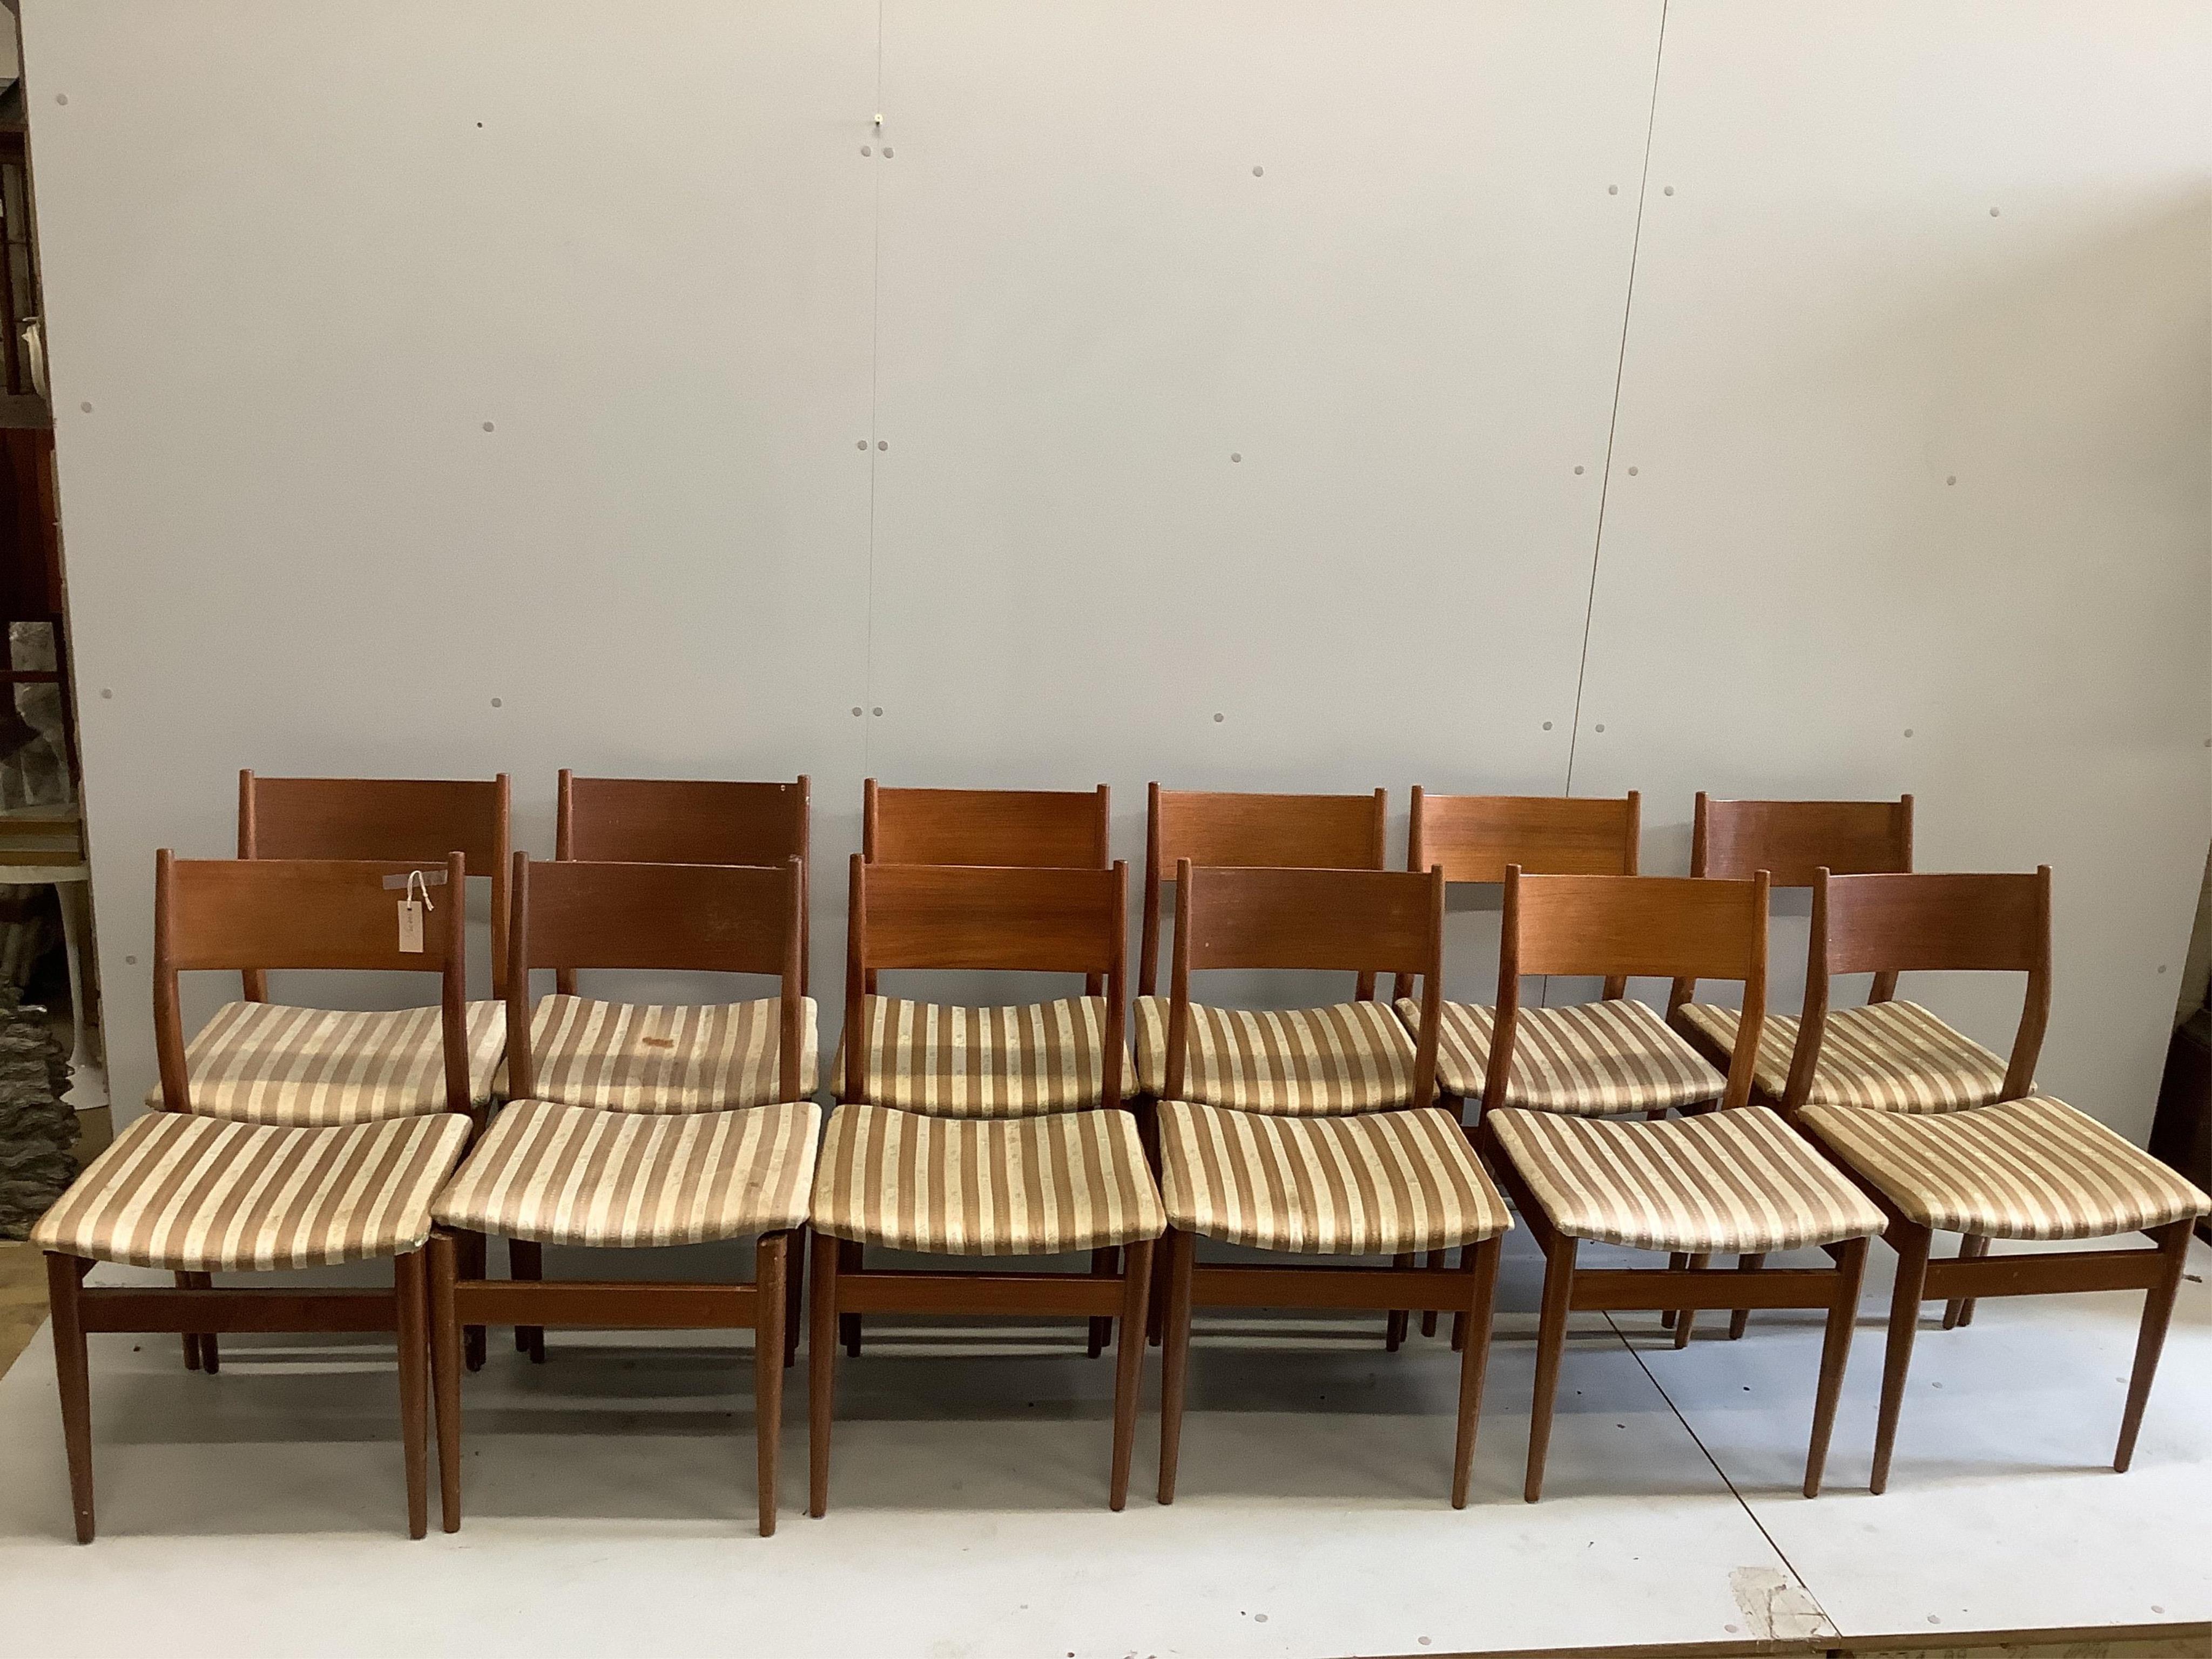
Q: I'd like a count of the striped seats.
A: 12